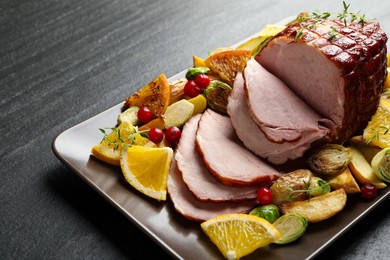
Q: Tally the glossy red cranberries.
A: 7